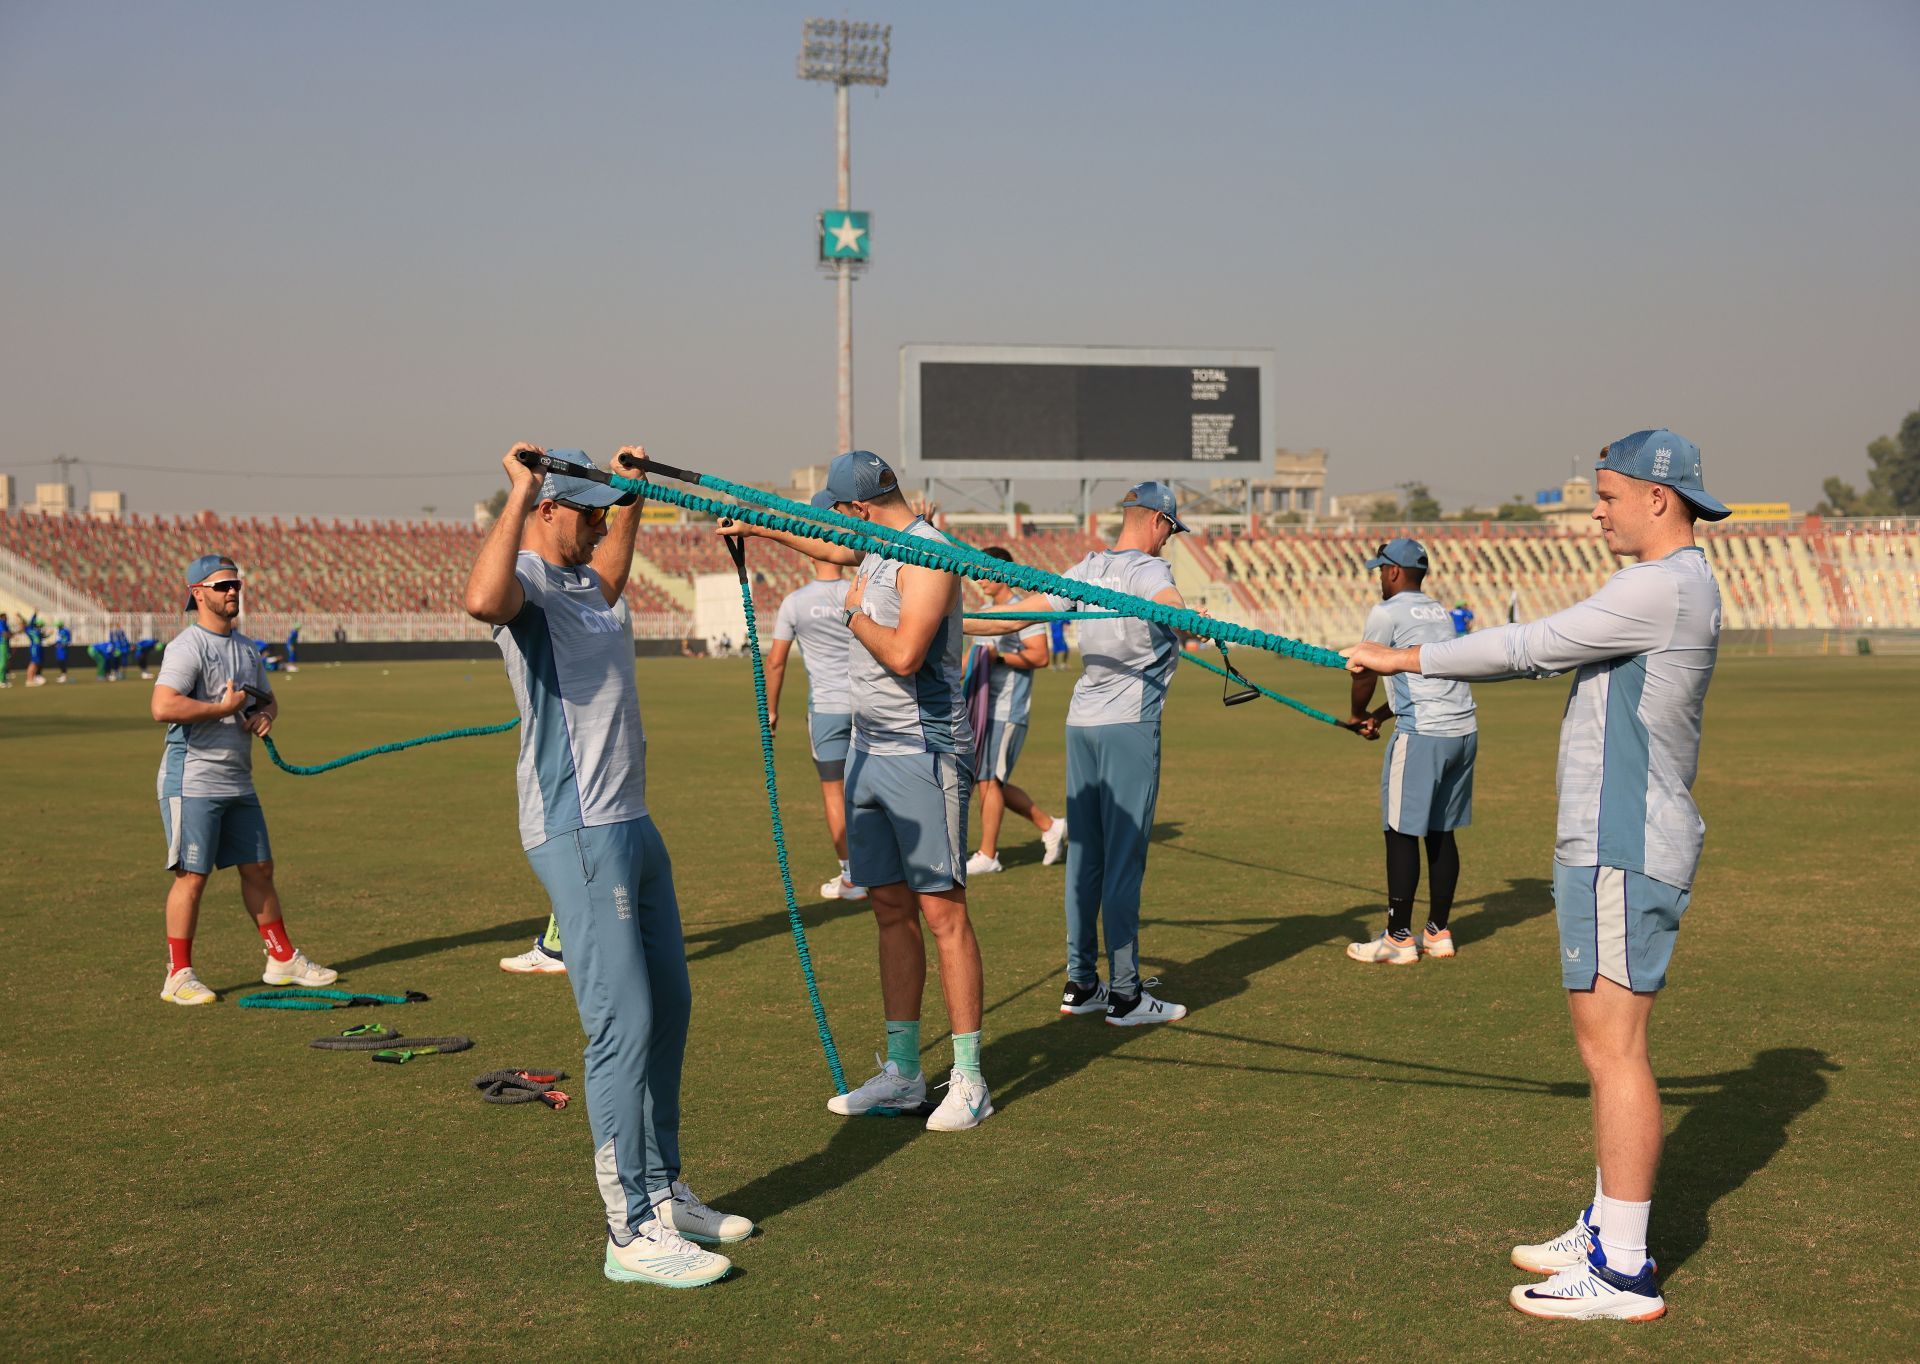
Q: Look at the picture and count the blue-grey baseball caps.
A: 6